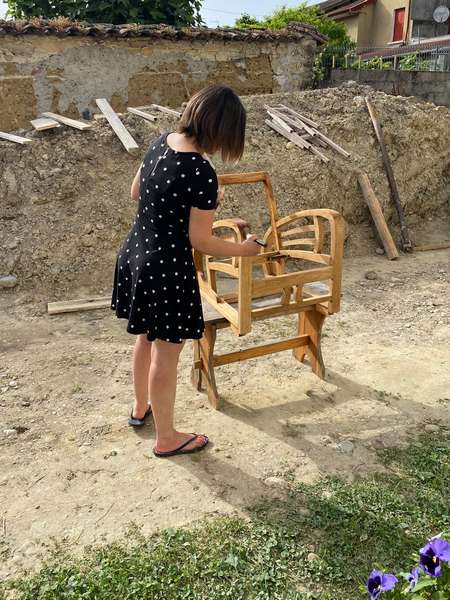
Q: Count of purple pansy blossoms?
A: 3